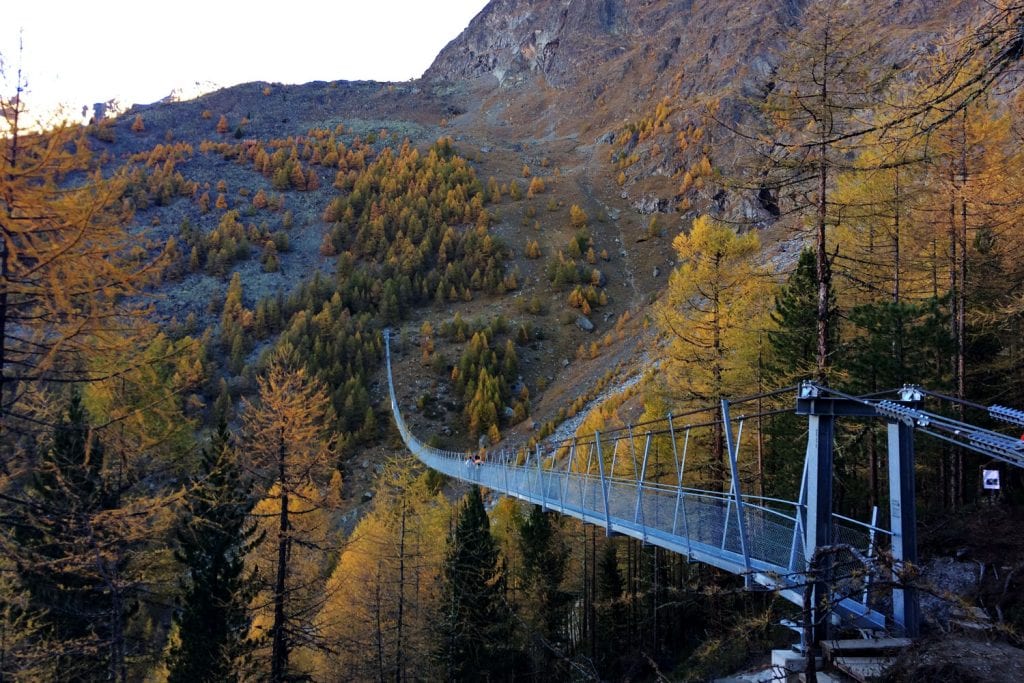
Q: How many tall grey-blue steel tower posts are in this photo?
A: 2